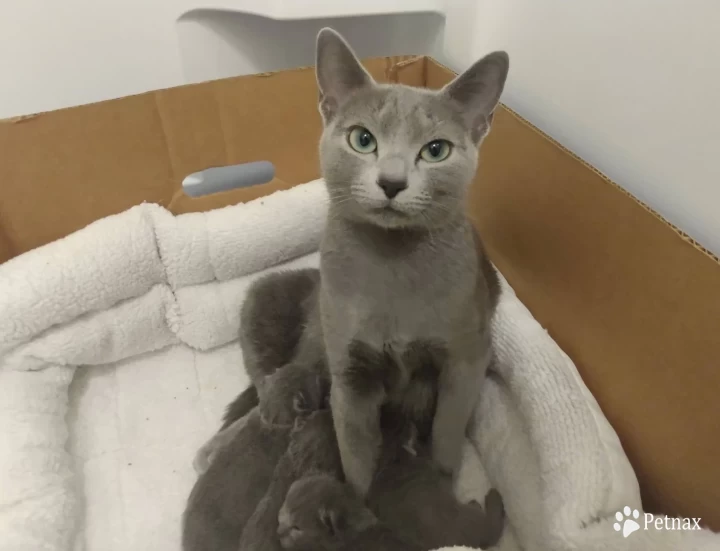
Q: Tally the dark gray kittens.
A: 4